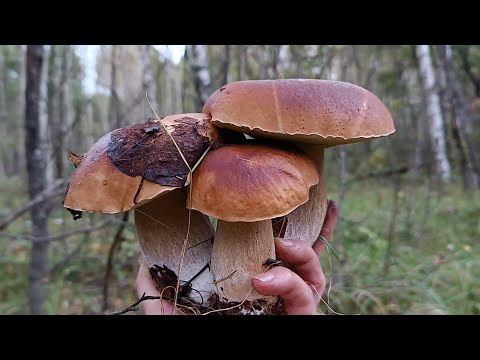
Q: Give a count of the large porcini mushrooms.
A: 3